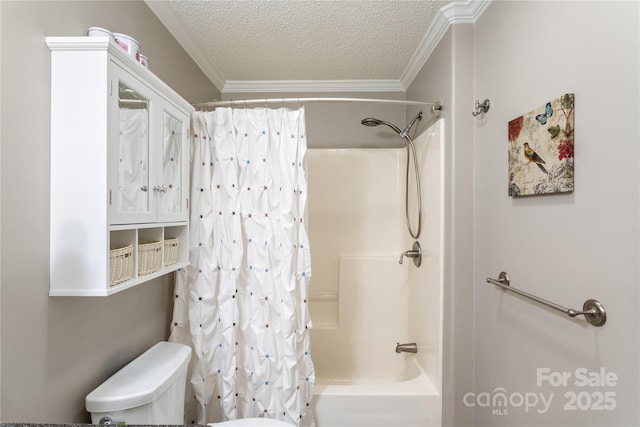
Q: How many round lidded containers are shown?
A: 3